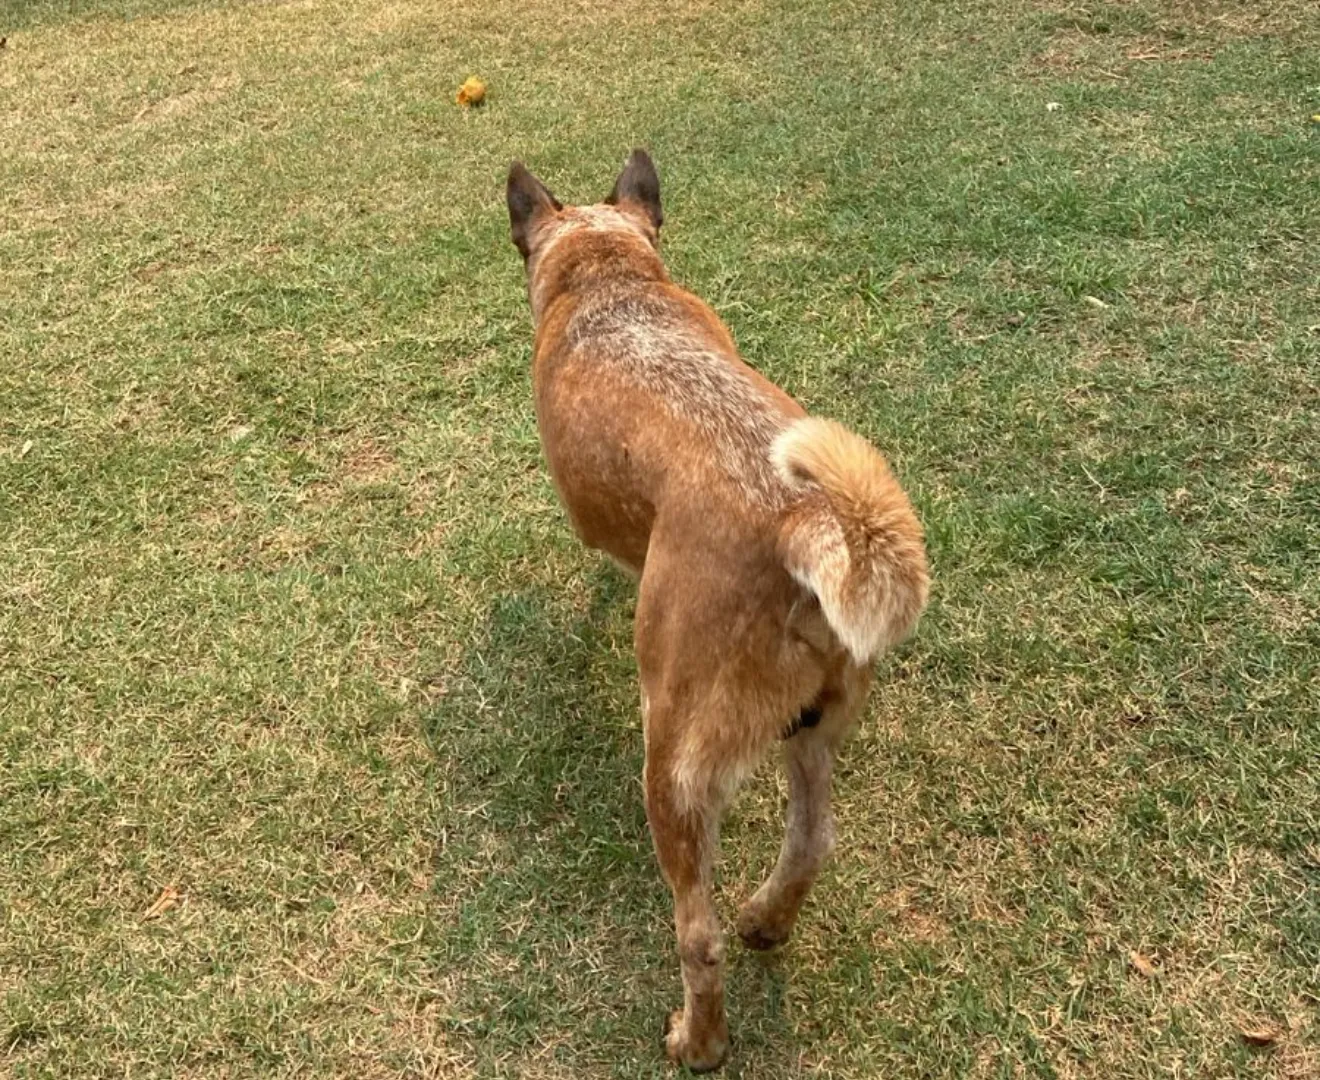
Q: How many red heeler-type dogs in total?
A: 1